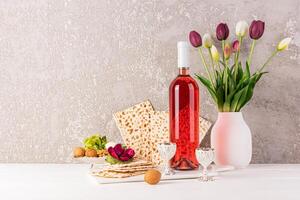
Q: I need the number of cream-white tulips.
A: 4